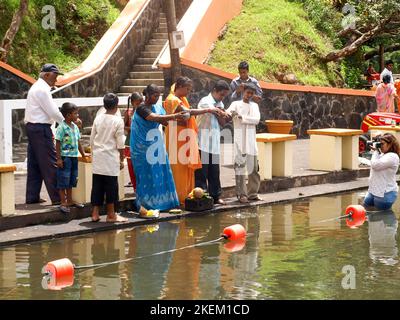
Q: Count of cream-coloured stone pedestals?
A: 5